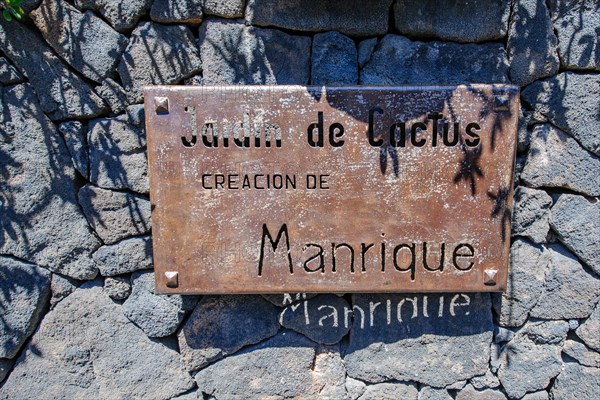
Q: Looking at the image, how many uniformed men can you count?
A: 0